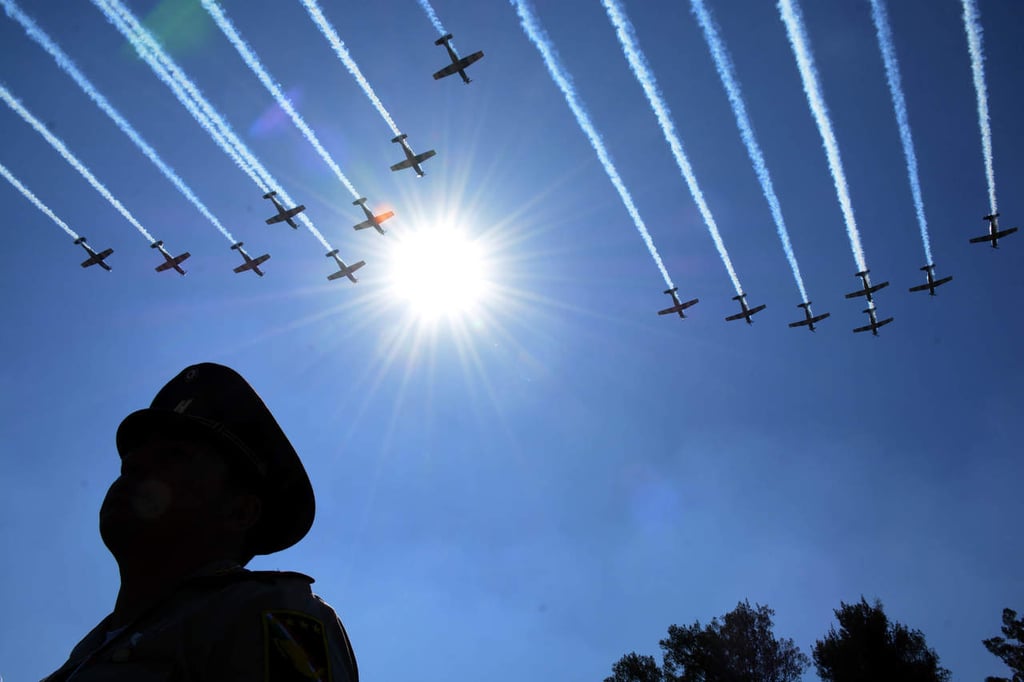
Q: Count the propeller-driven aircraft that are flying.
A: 15